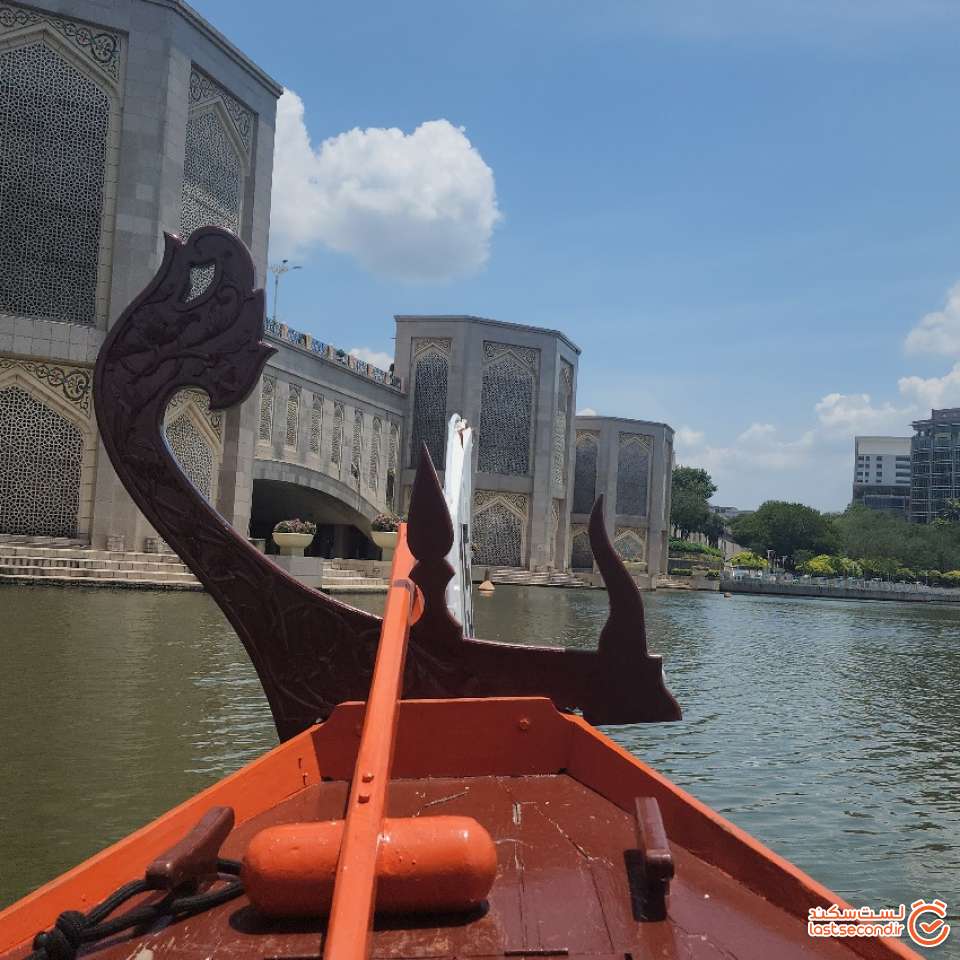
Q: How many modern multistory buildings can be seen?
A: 2